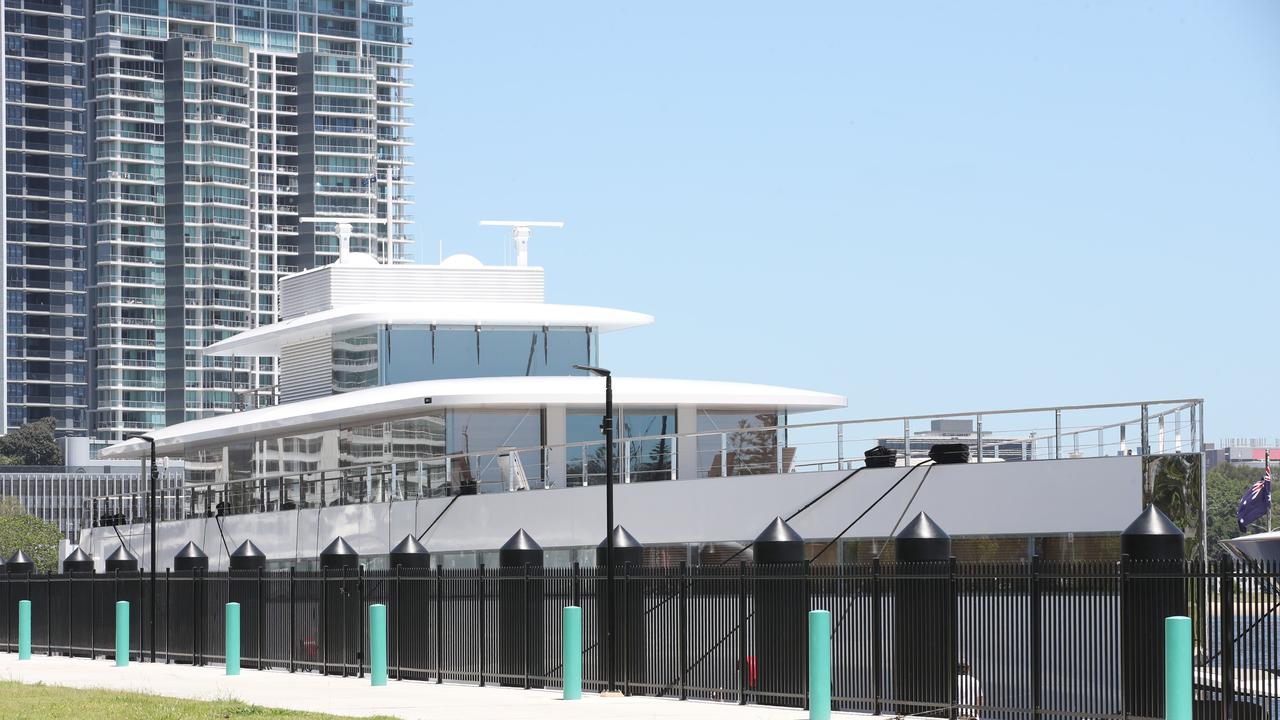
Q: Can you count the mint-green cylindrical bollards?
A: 7